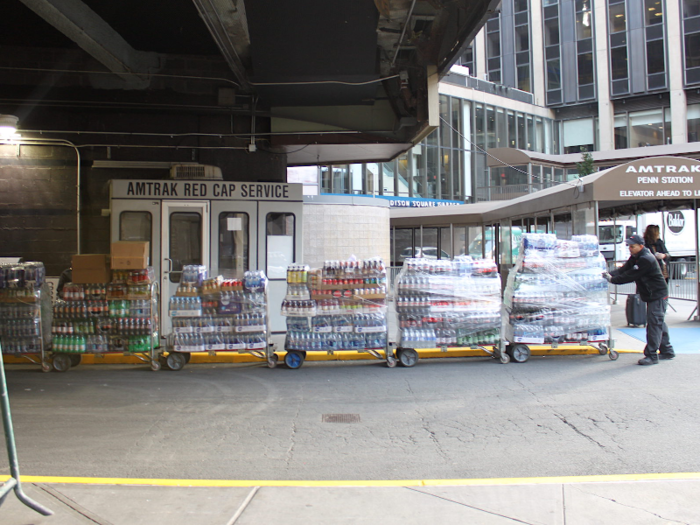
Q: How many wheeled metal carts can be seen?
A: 6